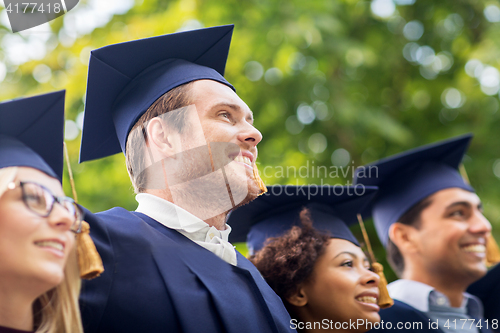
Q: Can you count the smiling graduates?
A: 4